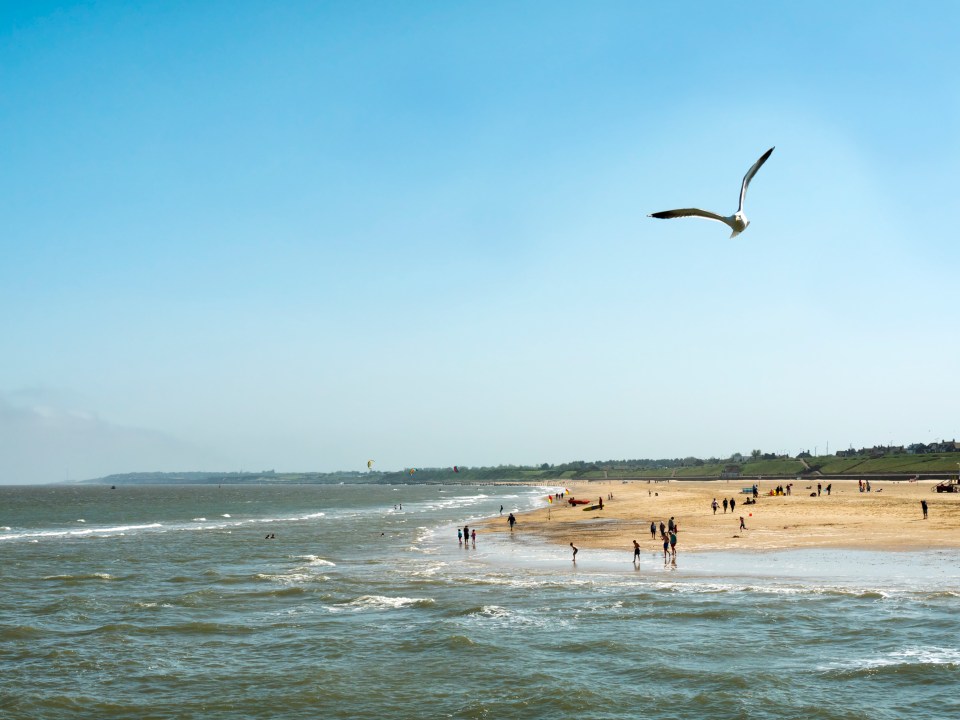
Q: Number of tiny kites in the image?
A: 3